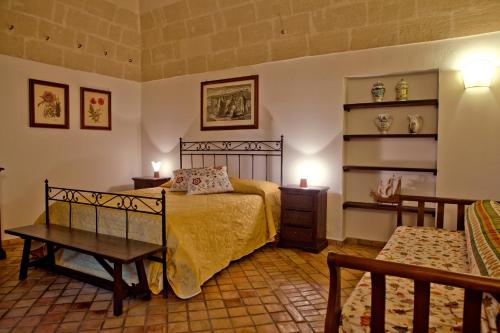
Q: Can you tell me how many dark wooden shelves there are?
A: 4